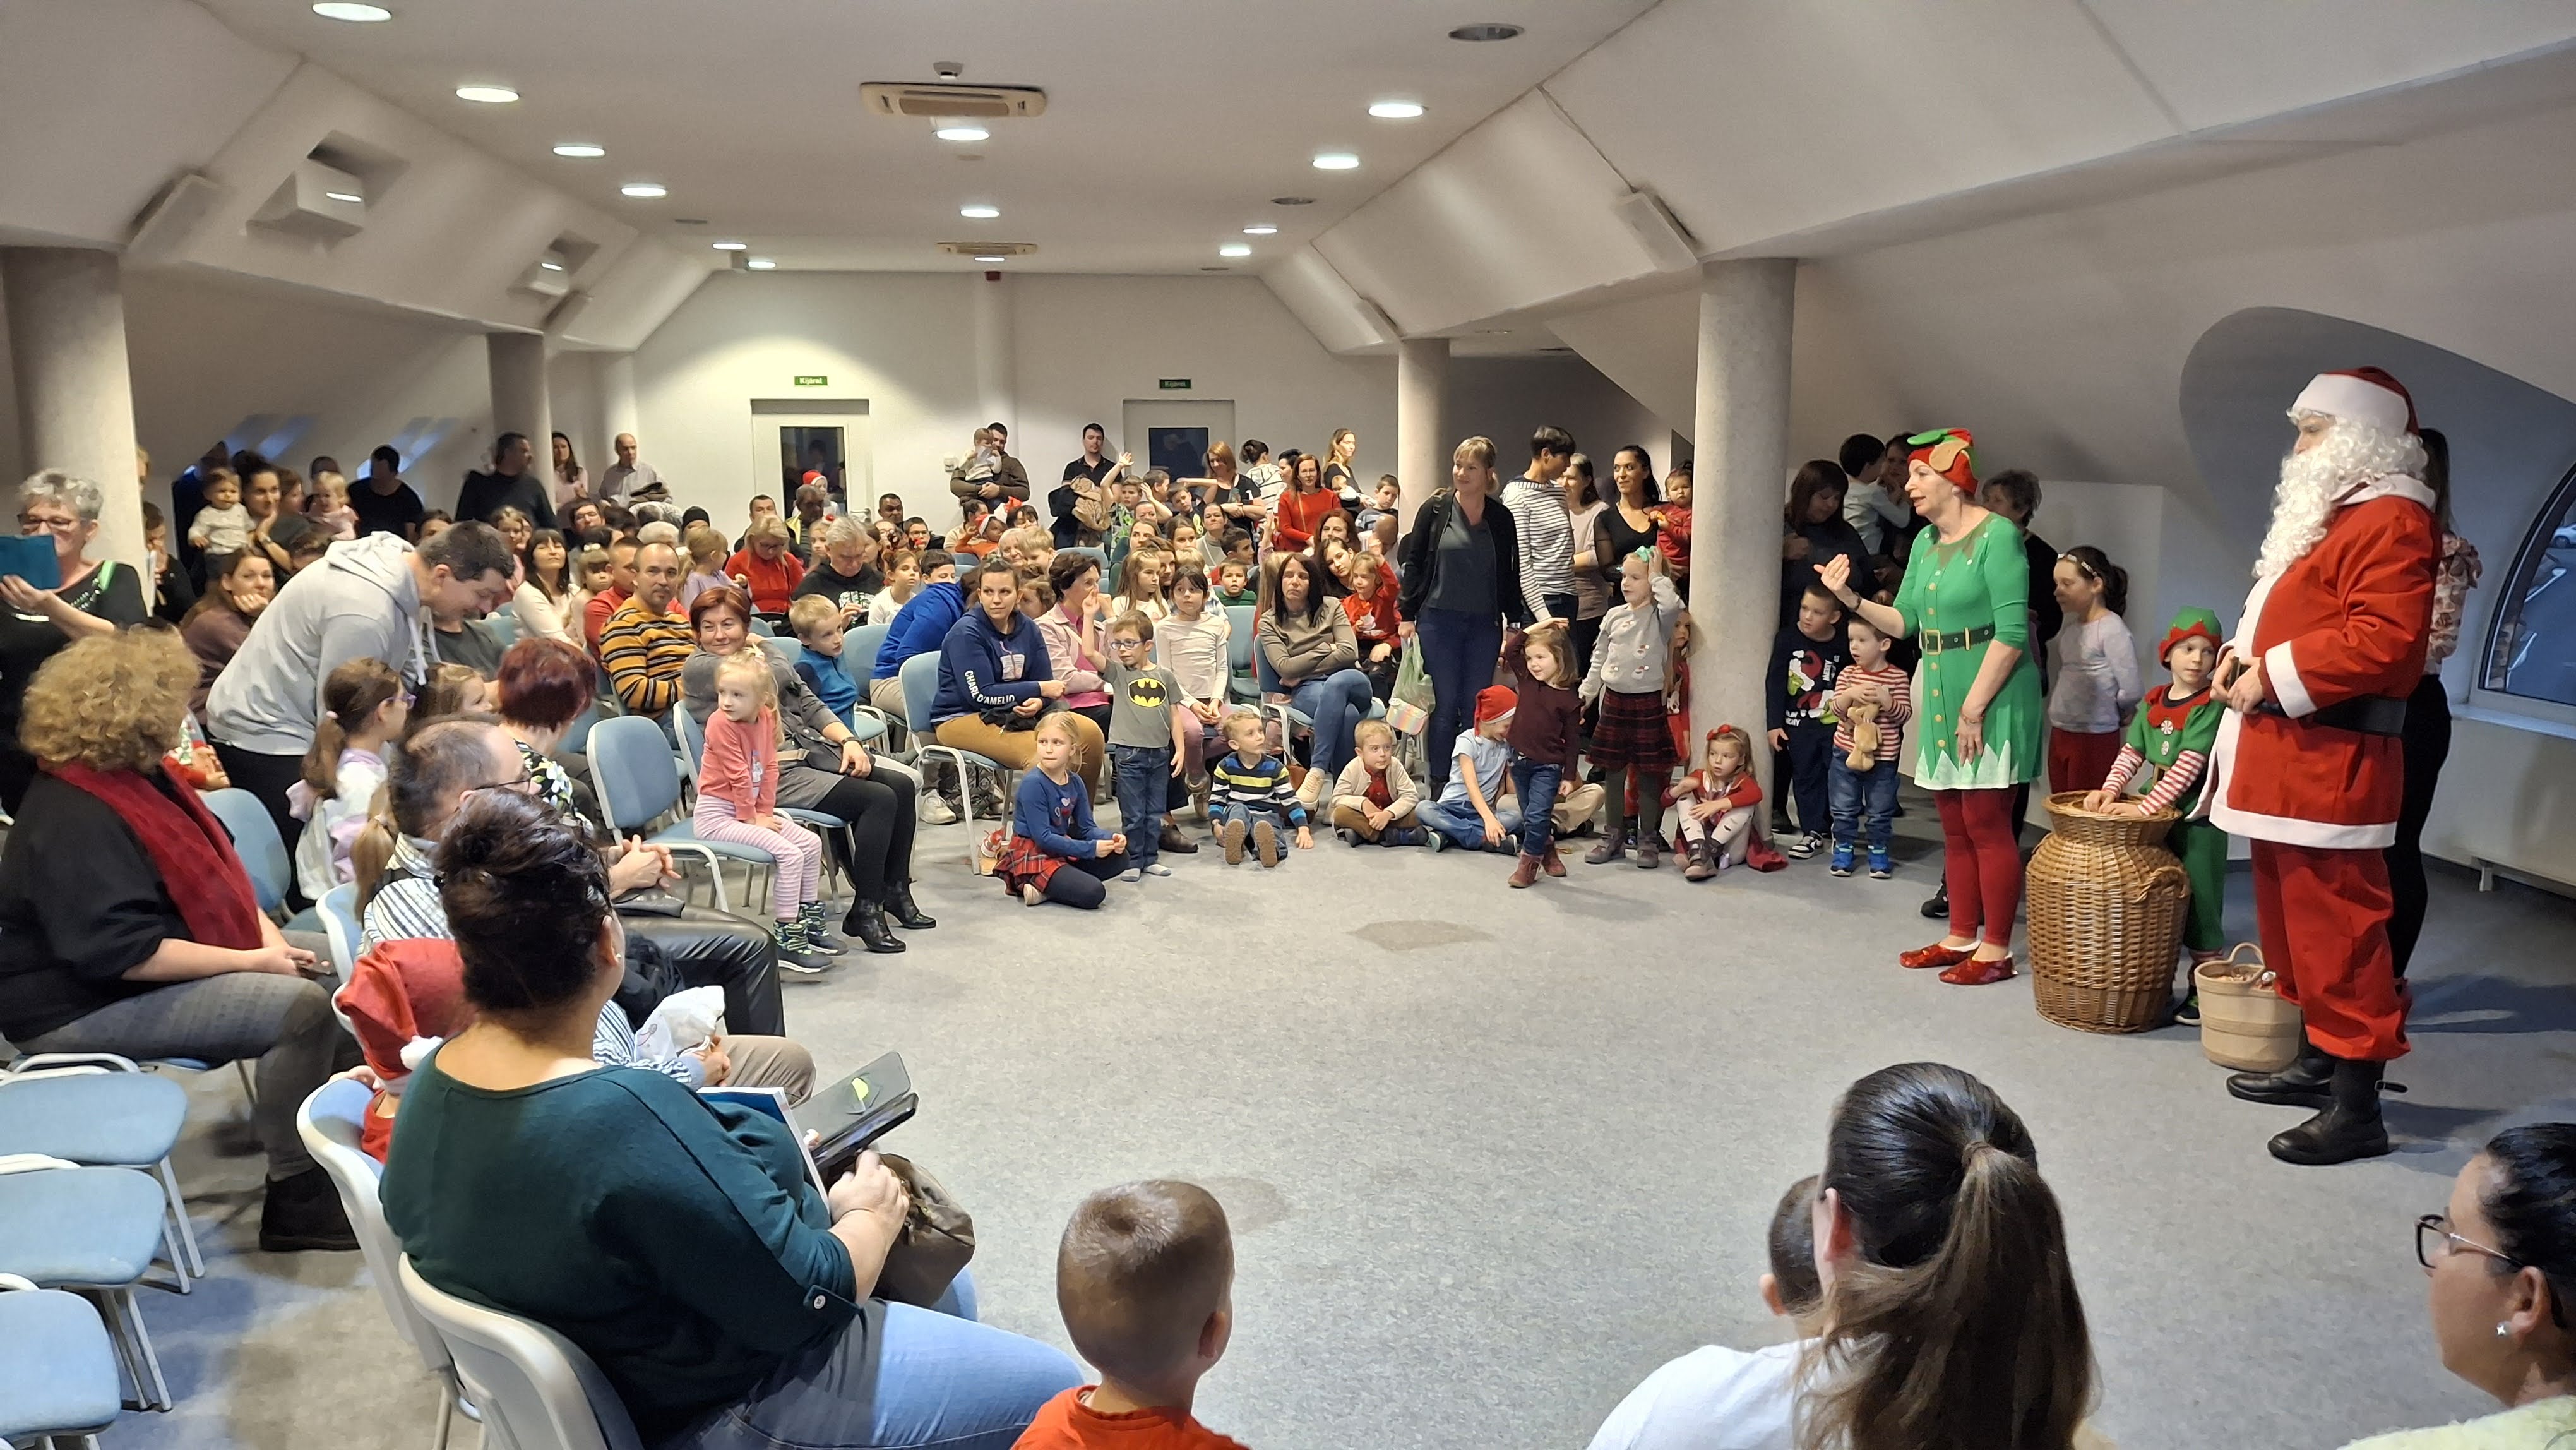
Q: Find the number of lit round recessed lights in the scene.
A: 13